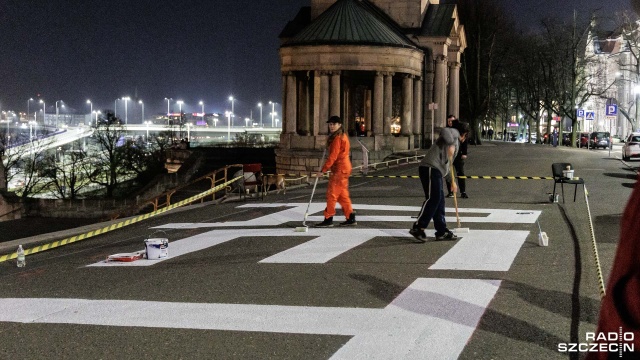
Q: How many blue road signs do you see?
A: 3